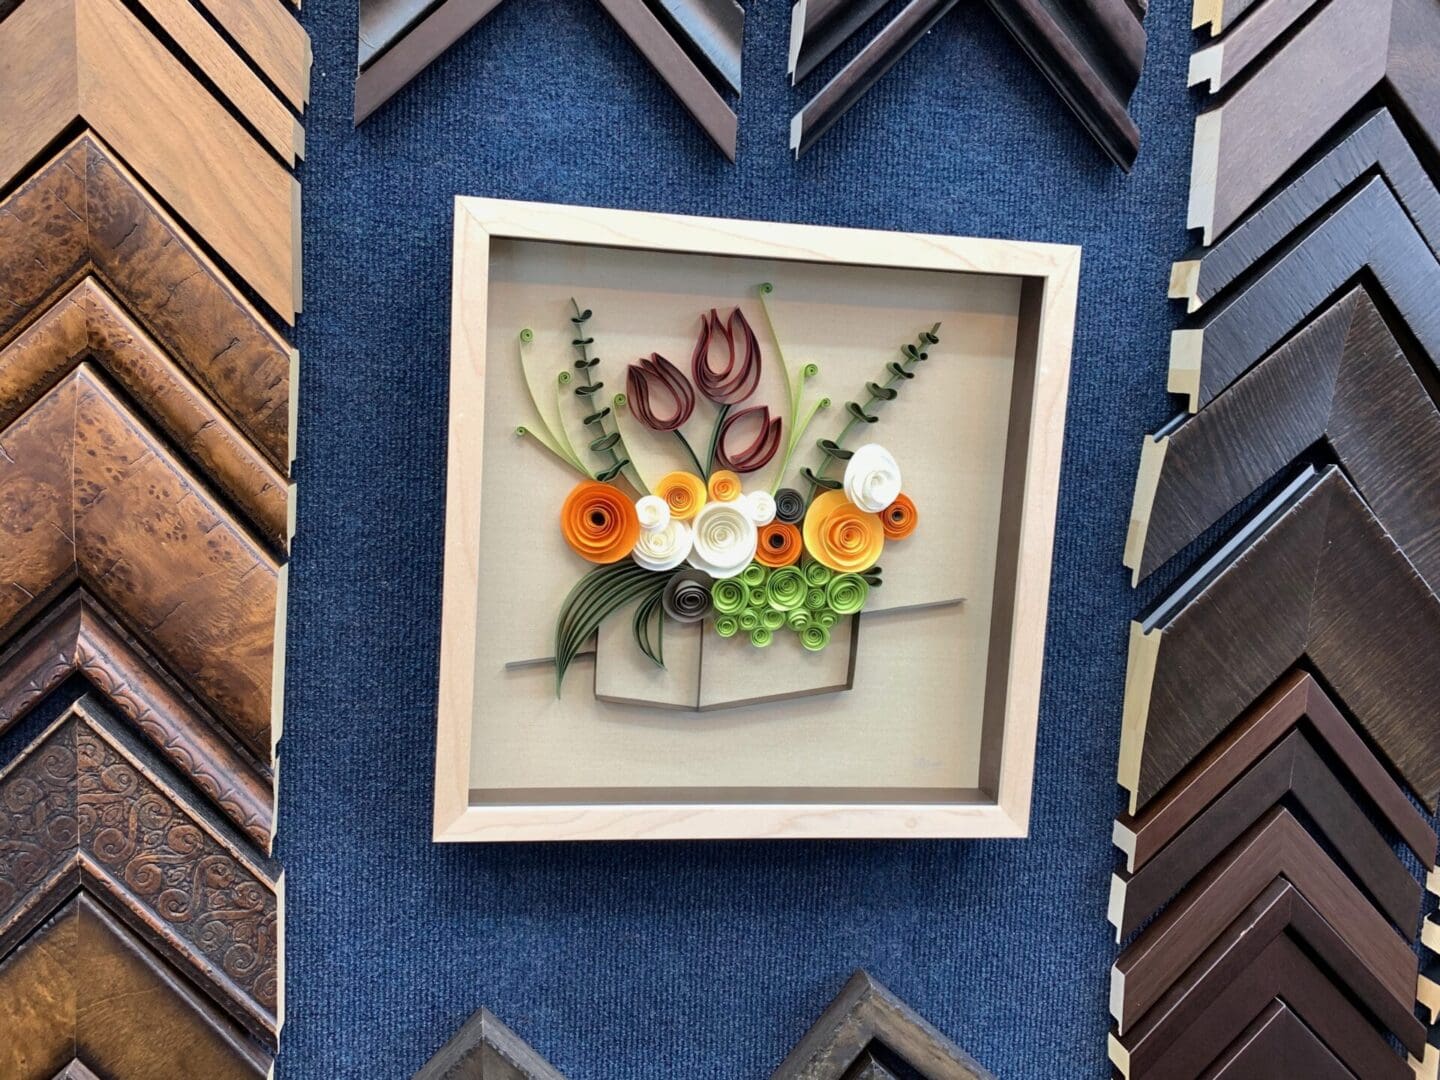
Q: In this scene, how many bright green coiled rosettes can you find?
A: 14